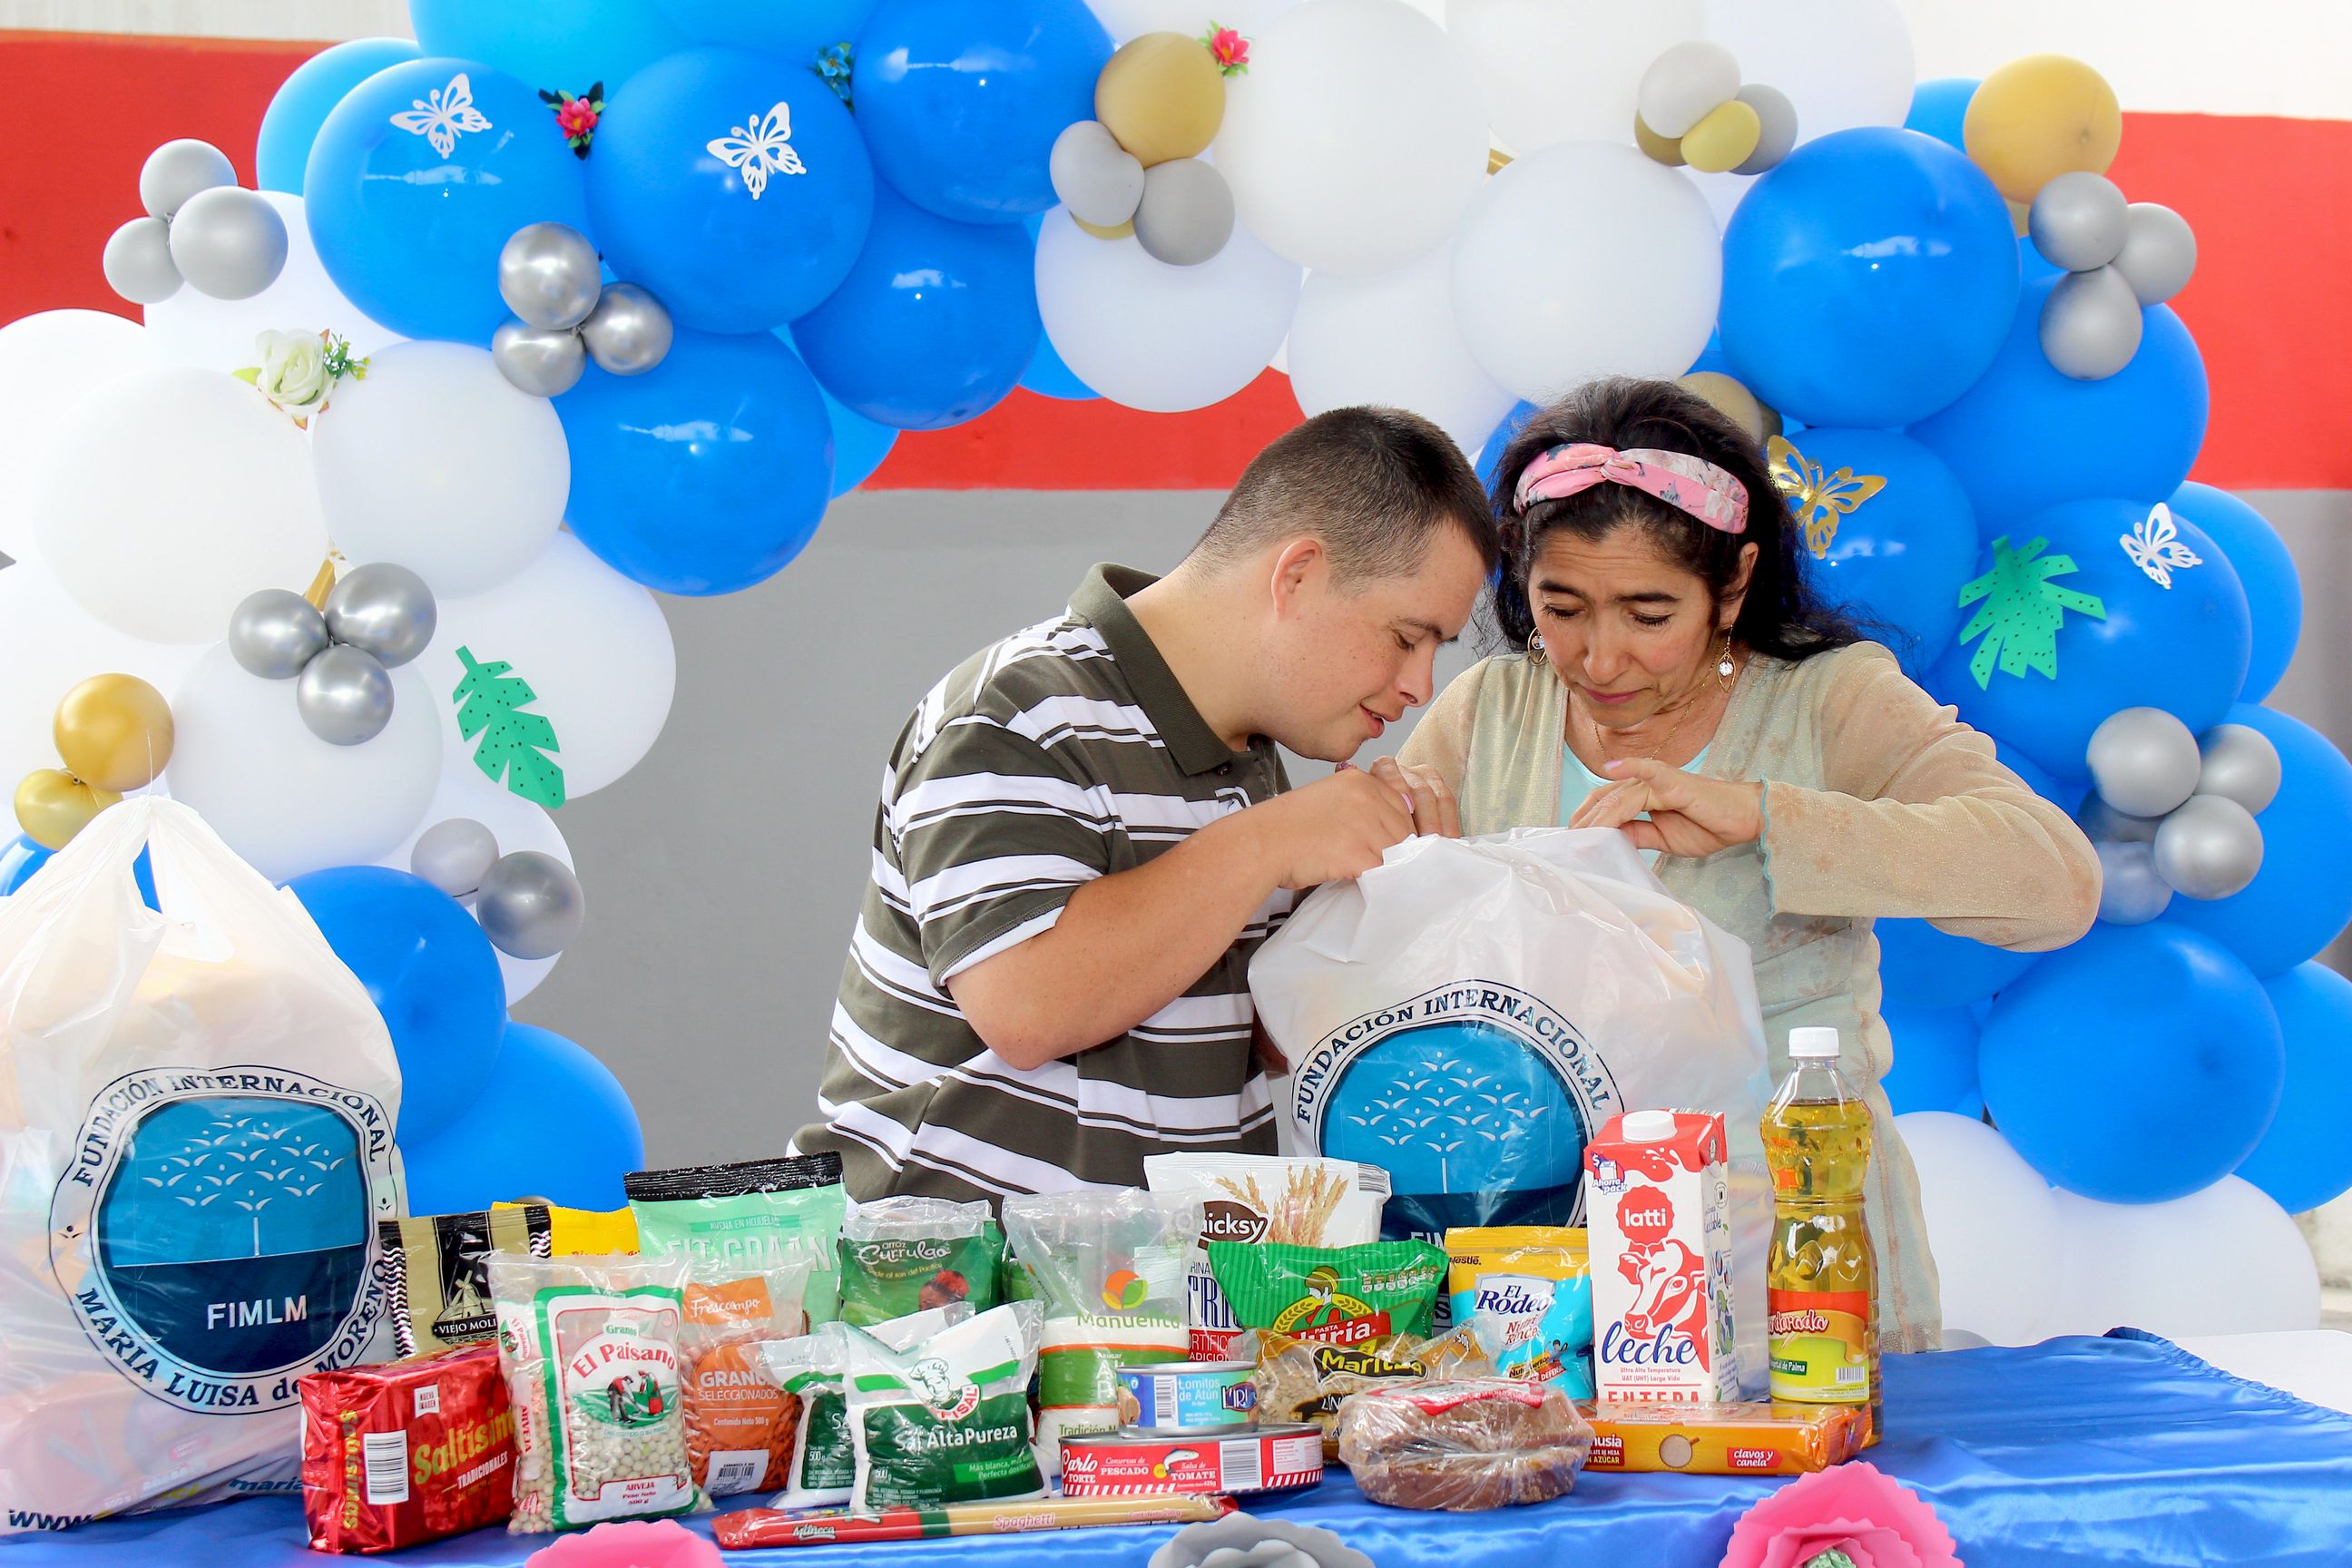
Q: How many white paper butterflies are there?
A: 3